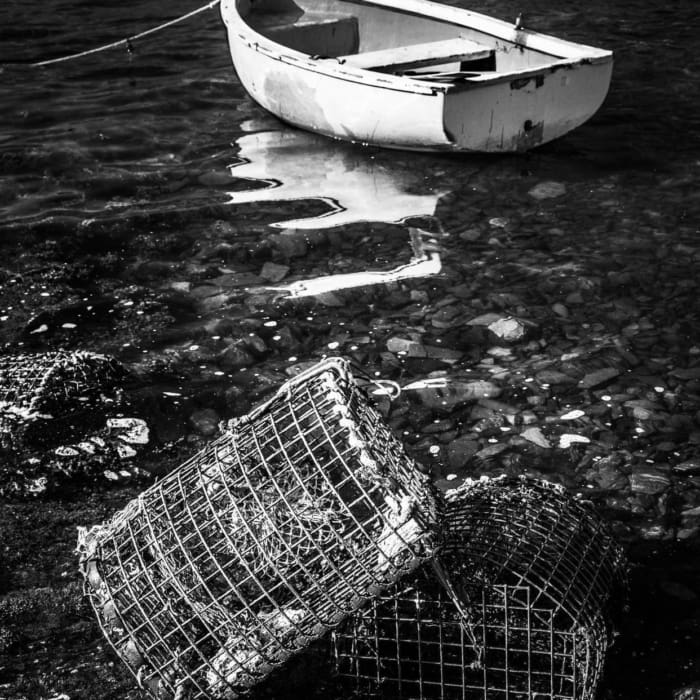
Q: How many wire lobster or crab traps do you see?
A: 3